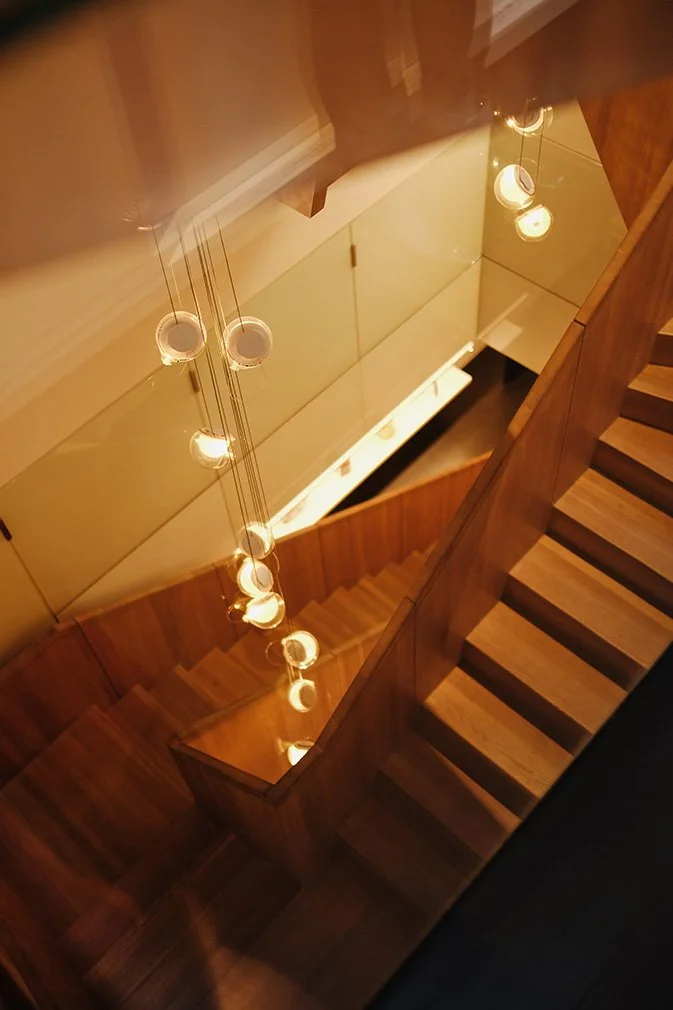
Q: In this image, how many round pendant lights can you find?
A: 12